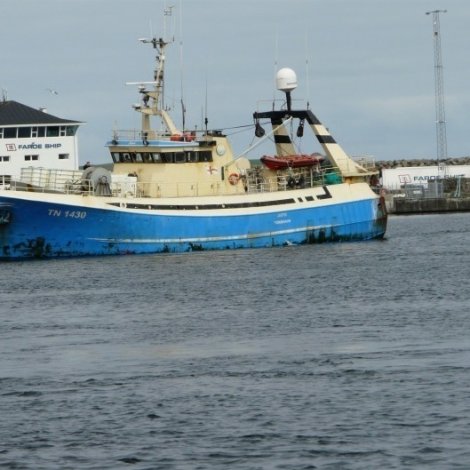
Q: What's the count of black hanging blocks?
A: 2